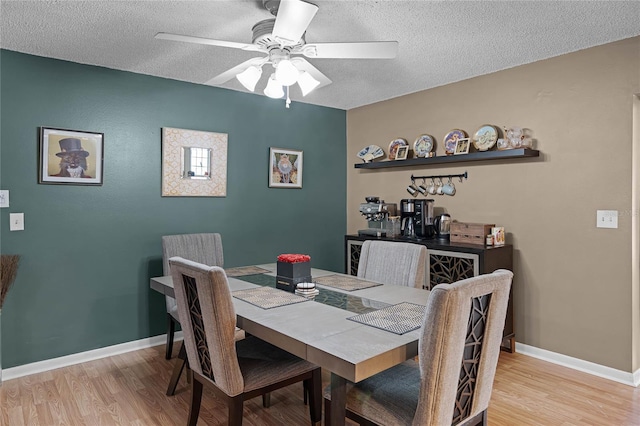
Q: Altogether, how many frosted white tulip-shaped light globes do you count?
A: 4